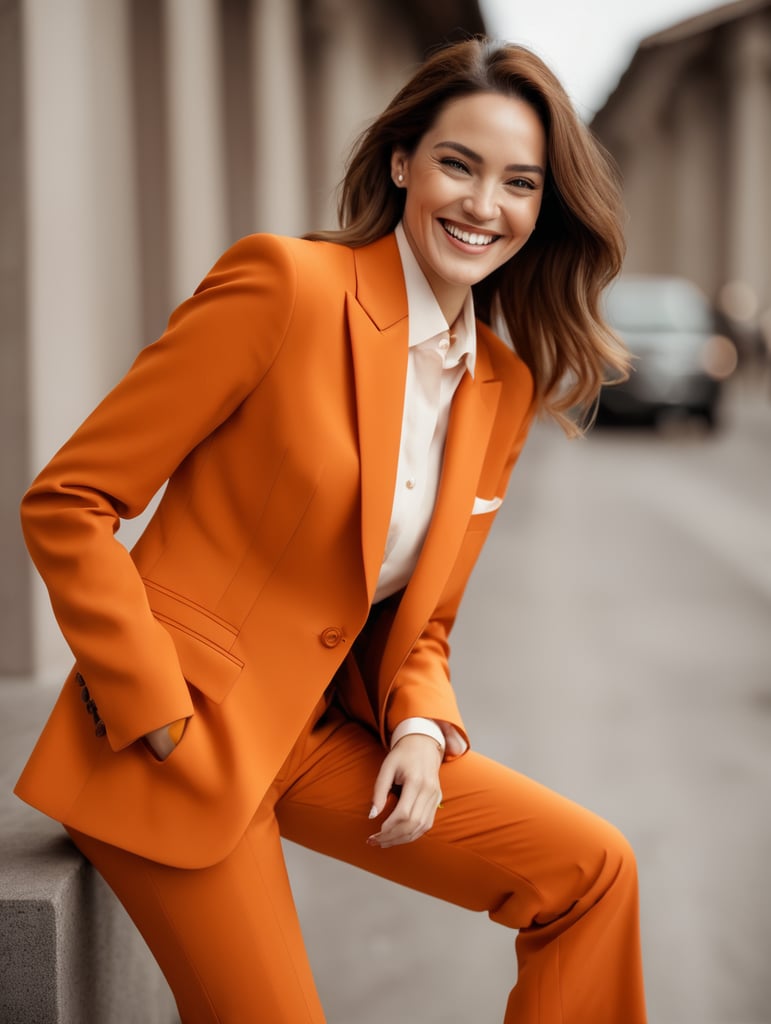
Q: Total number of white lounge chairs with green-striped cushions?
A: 0